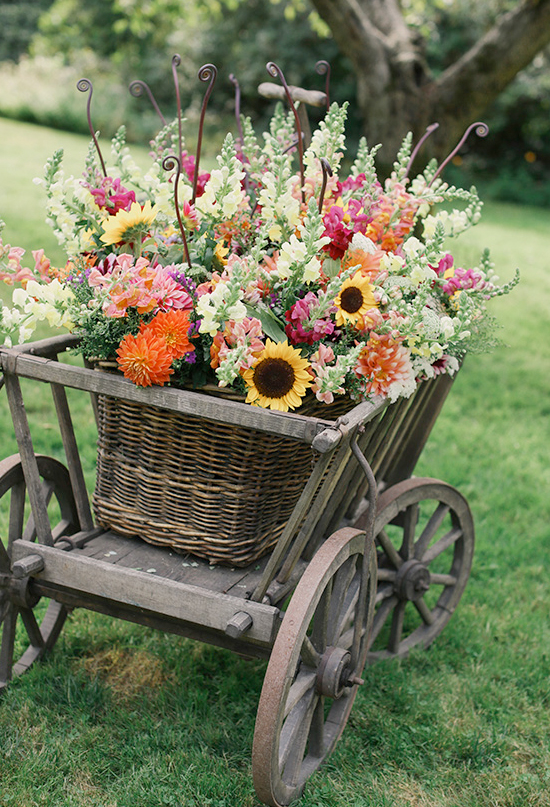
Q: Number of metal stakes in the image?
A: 12